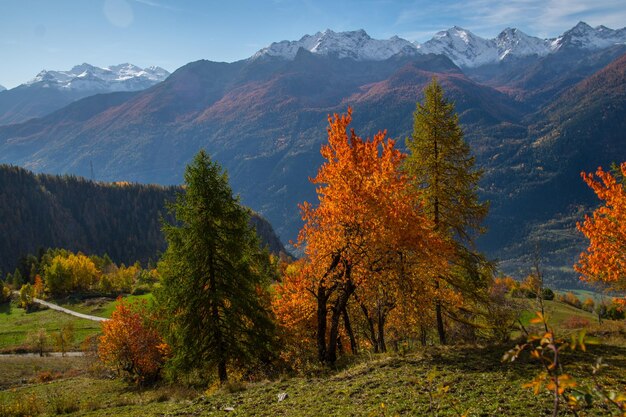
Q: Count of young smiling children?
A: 0